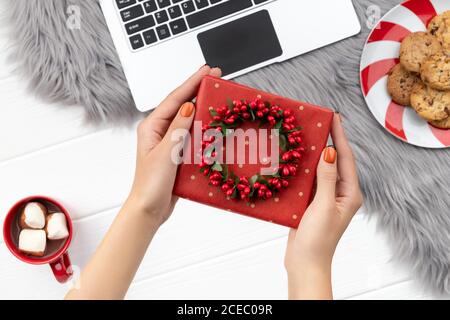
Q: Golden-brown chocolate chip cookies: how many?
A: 6